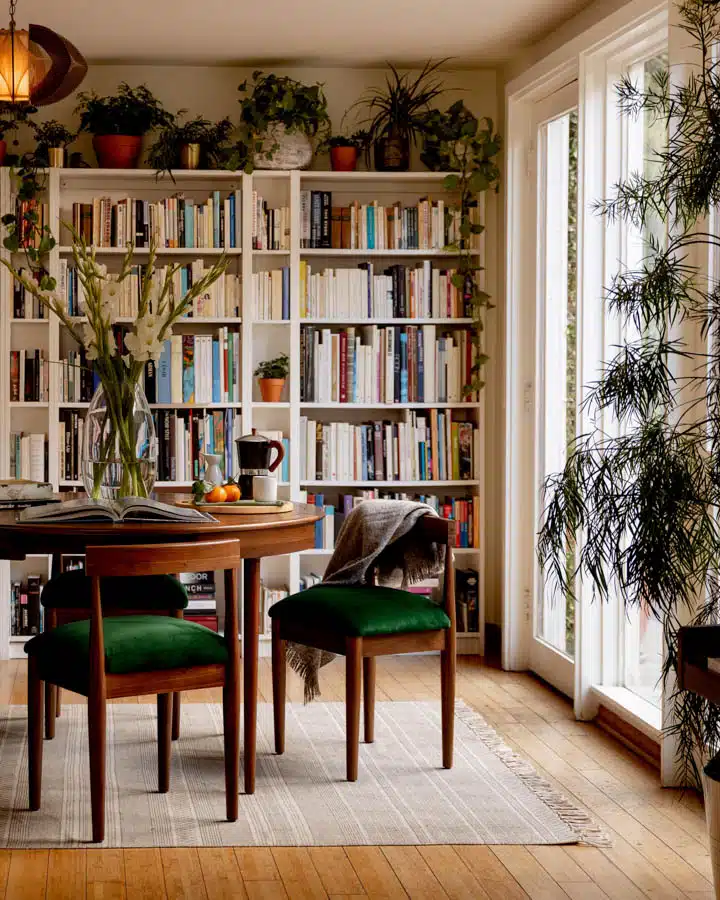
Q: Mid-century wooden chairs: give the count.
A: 3